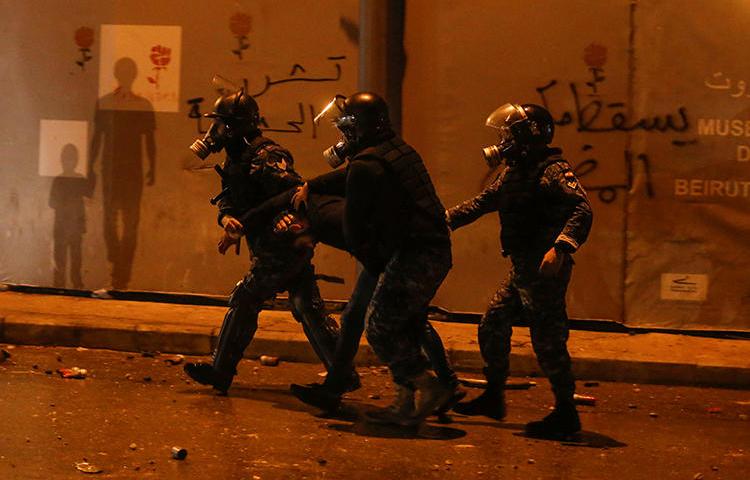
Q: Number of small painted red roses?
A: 4